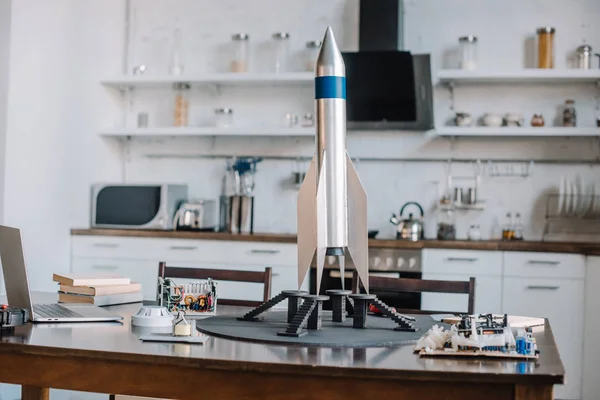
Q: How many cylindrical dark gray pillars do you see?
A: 4